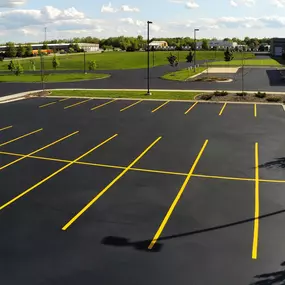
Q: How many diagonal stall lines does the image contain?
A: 15